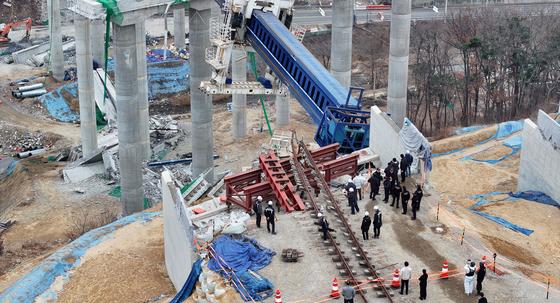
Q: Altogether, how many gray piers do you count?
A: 11